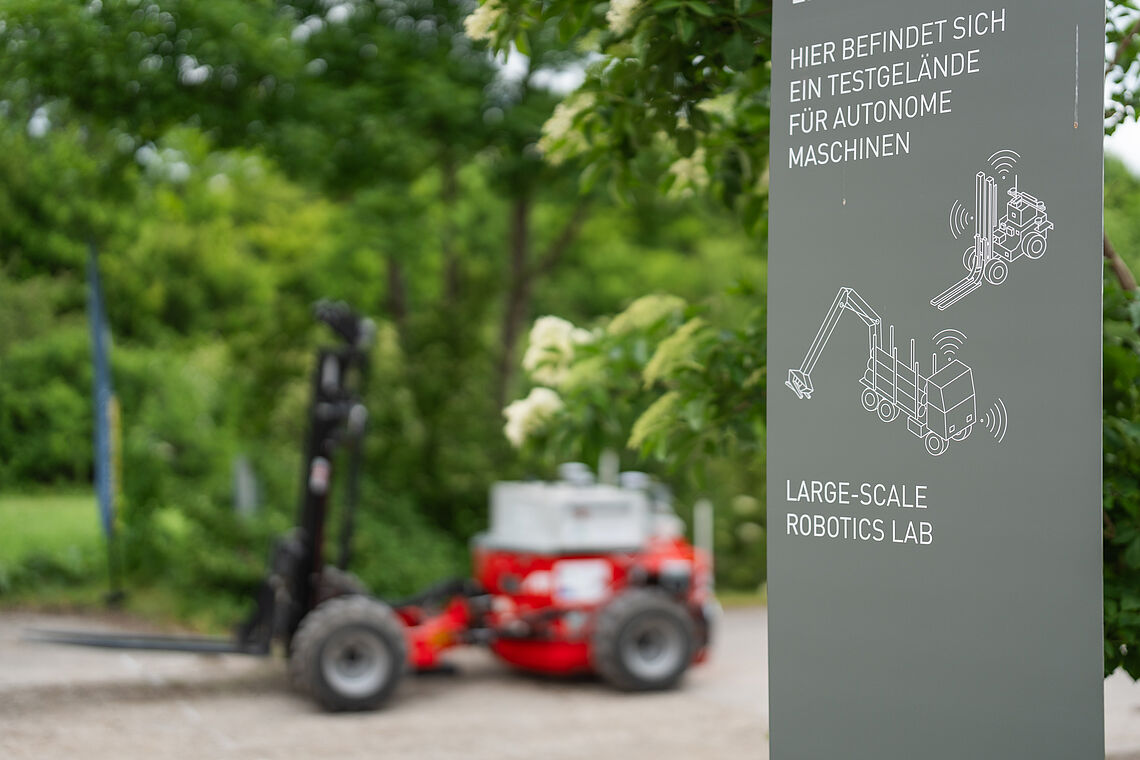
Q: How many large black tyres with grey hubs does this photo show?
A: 2